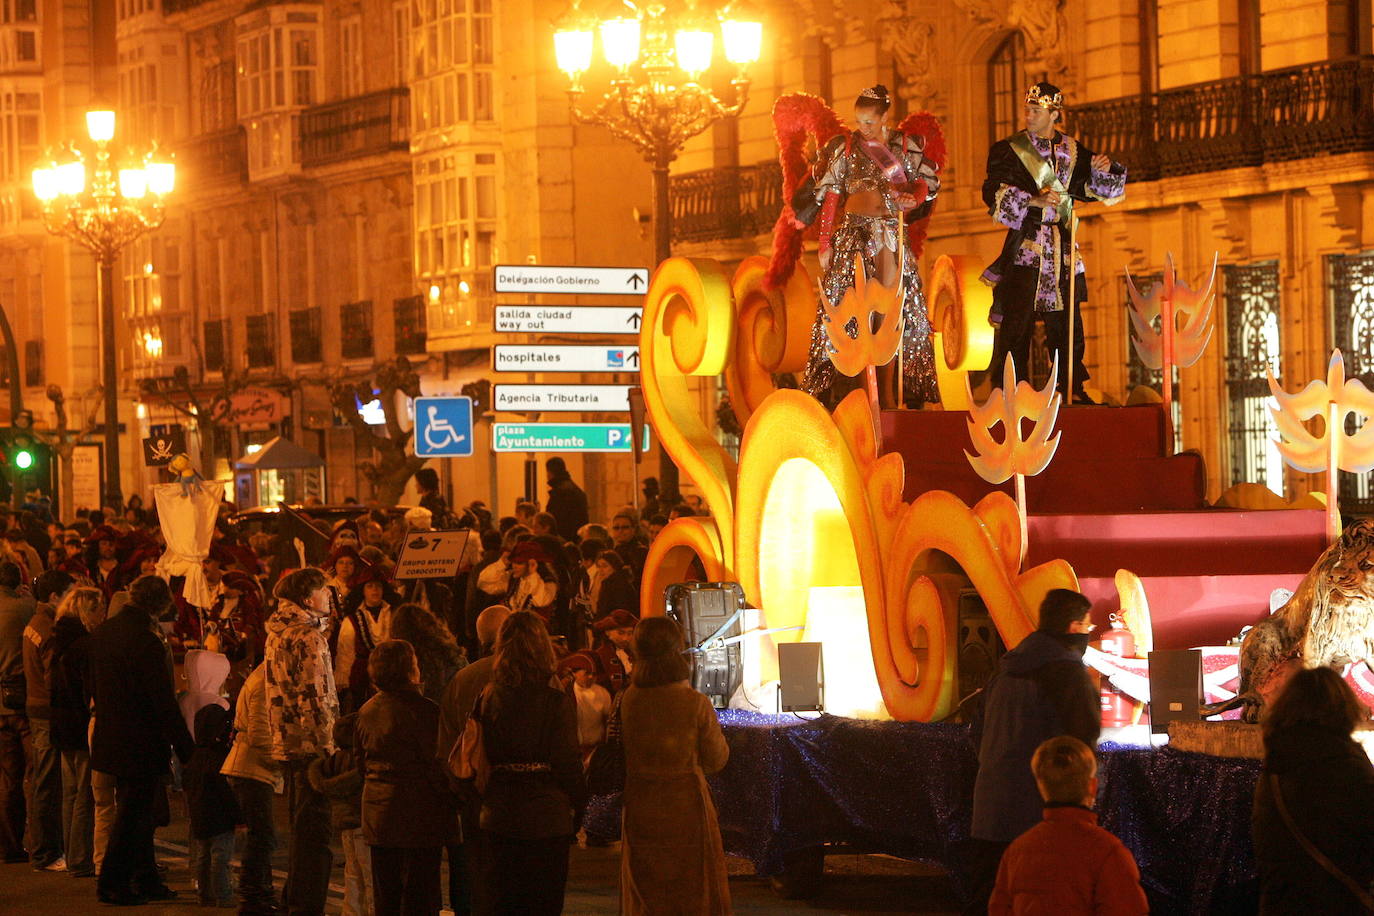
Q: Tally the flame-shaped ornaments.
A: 4